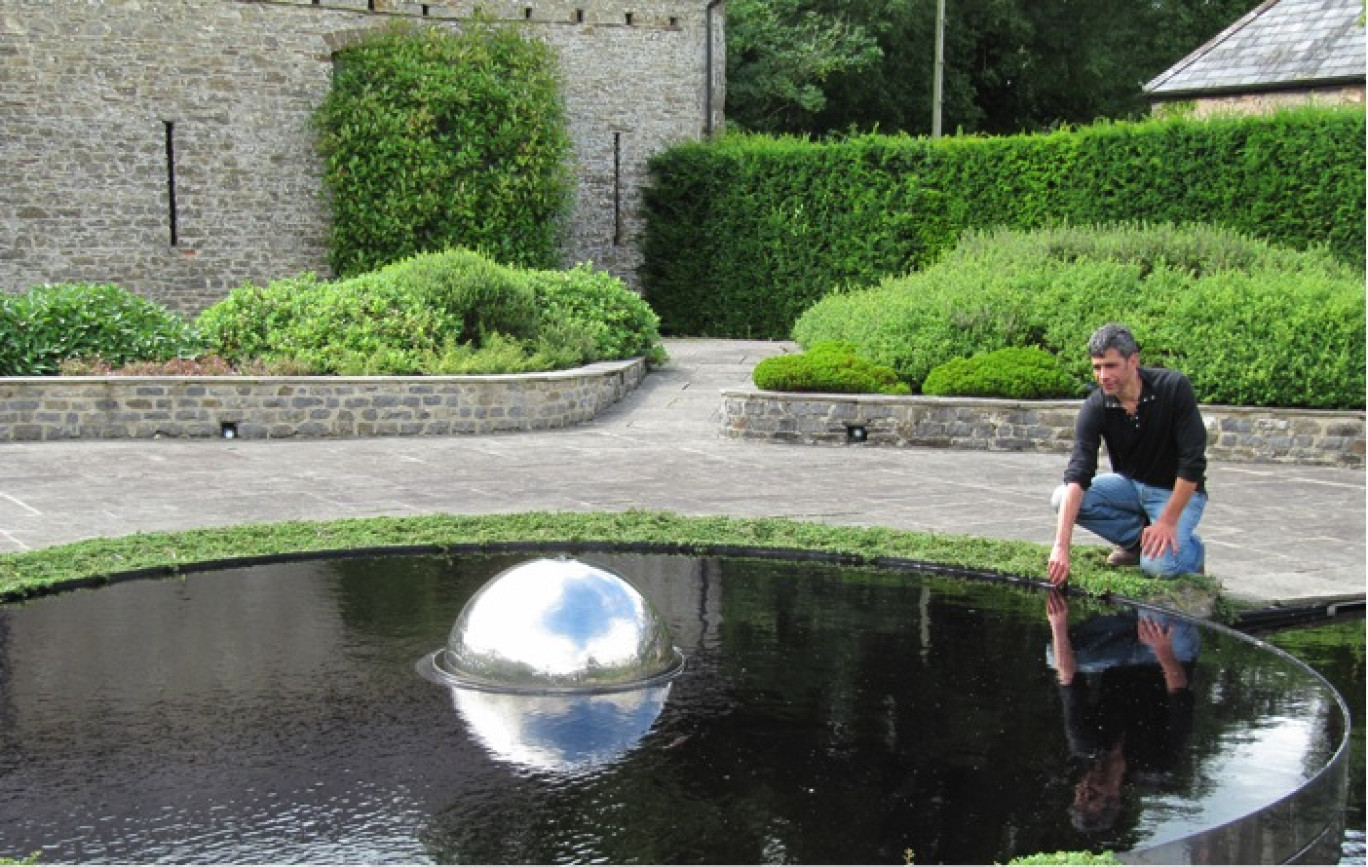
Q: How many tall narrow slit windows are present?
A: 2